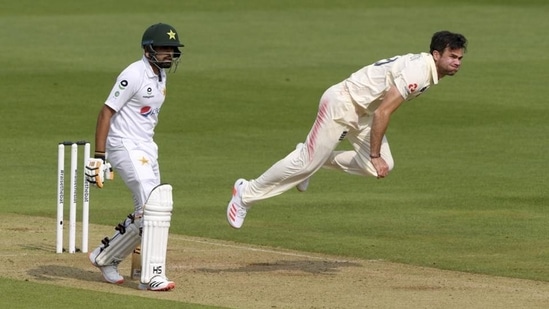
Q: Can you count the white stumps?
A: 3